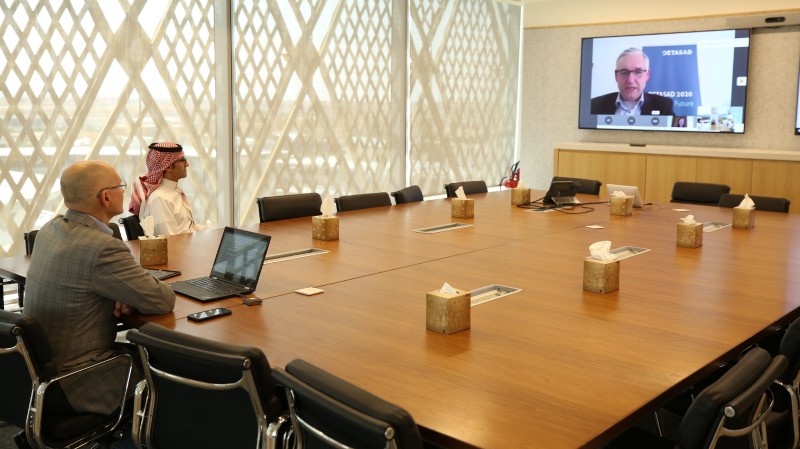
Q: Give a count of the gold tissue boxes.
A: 9